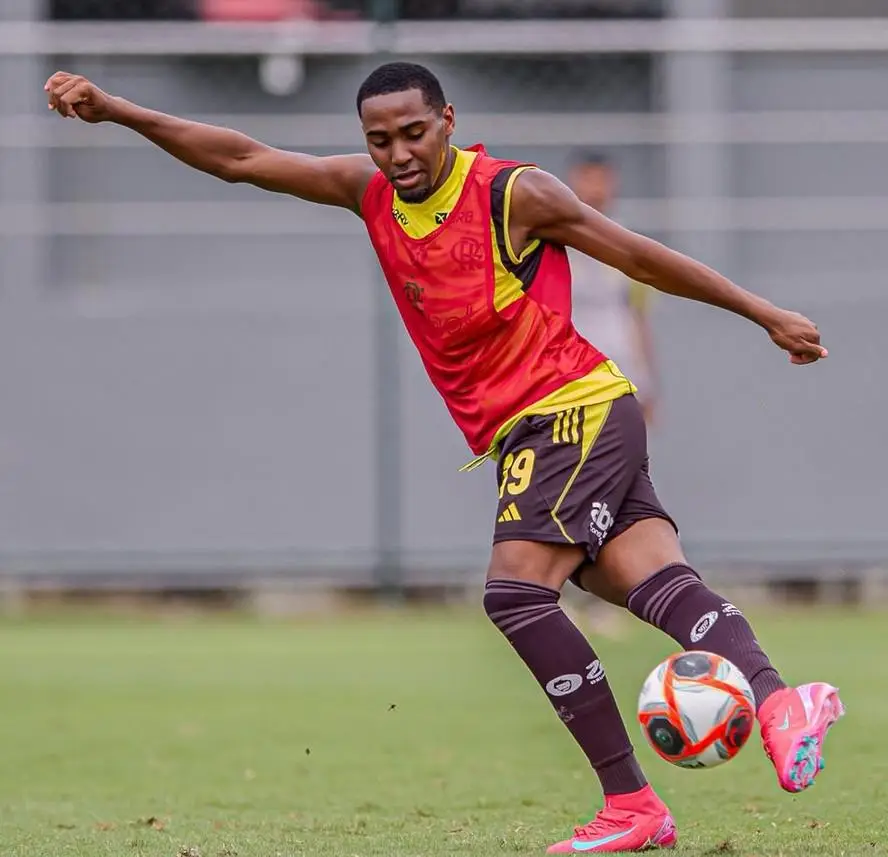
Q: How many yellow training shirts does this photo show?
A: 1